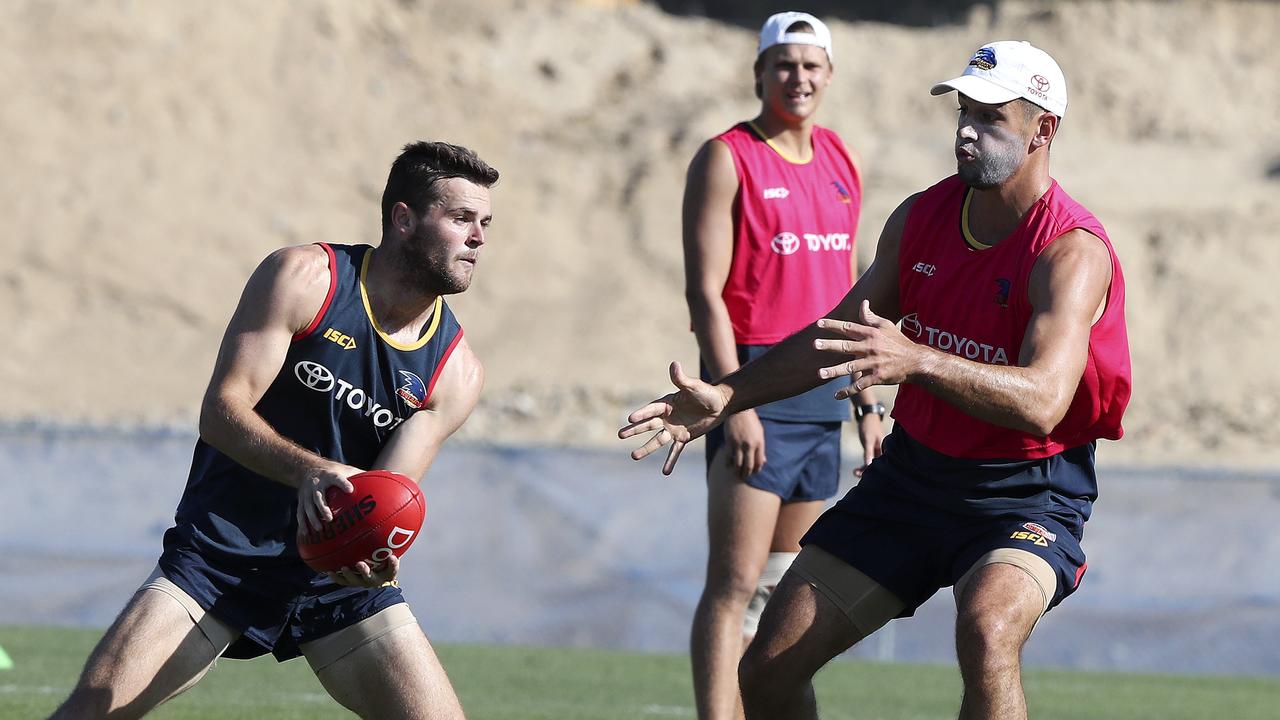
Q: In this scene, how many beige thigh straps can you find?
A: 4